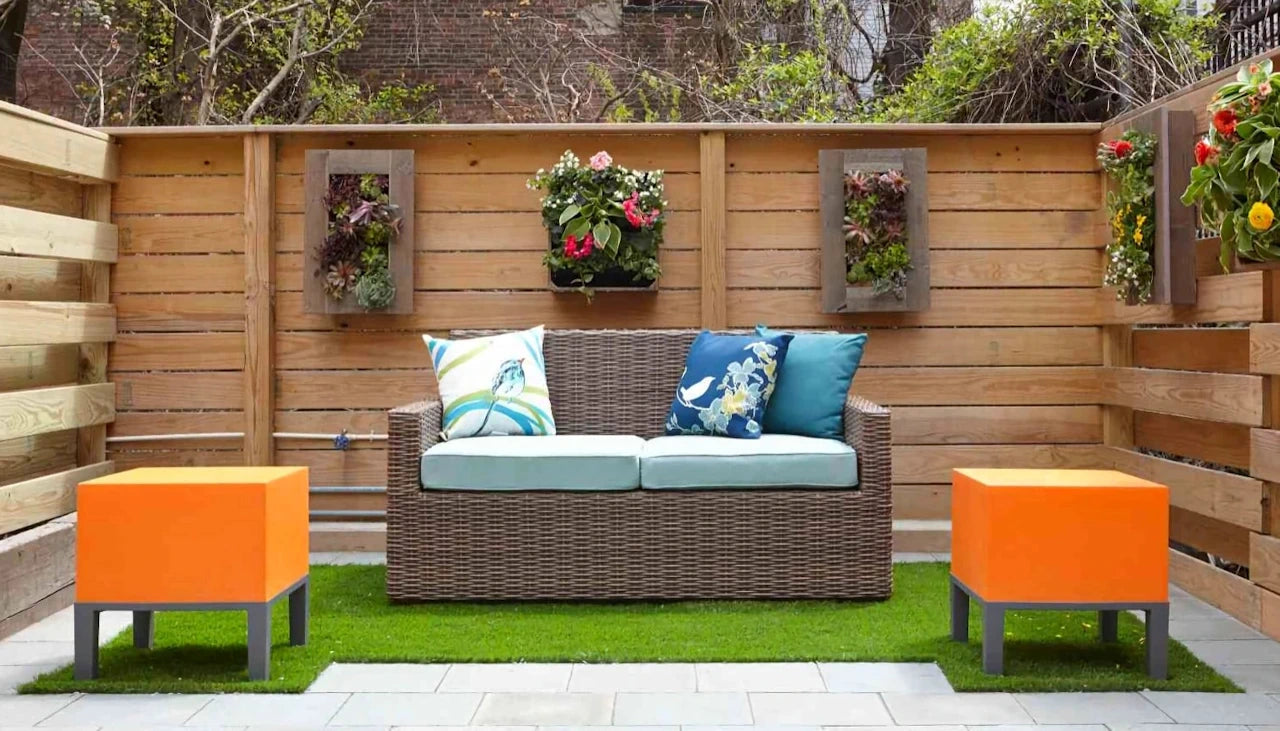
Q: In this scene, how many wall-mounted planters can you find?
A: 5